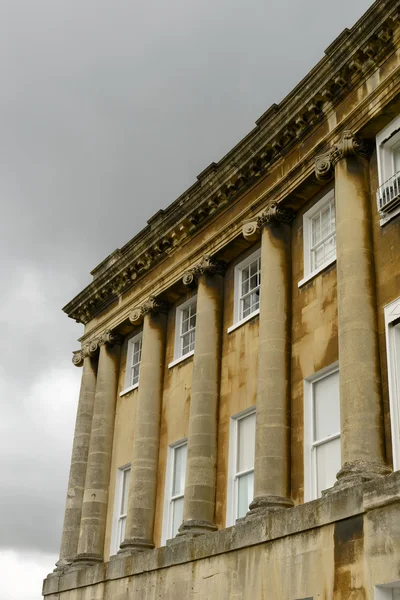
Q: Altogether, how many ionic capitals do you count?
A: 6